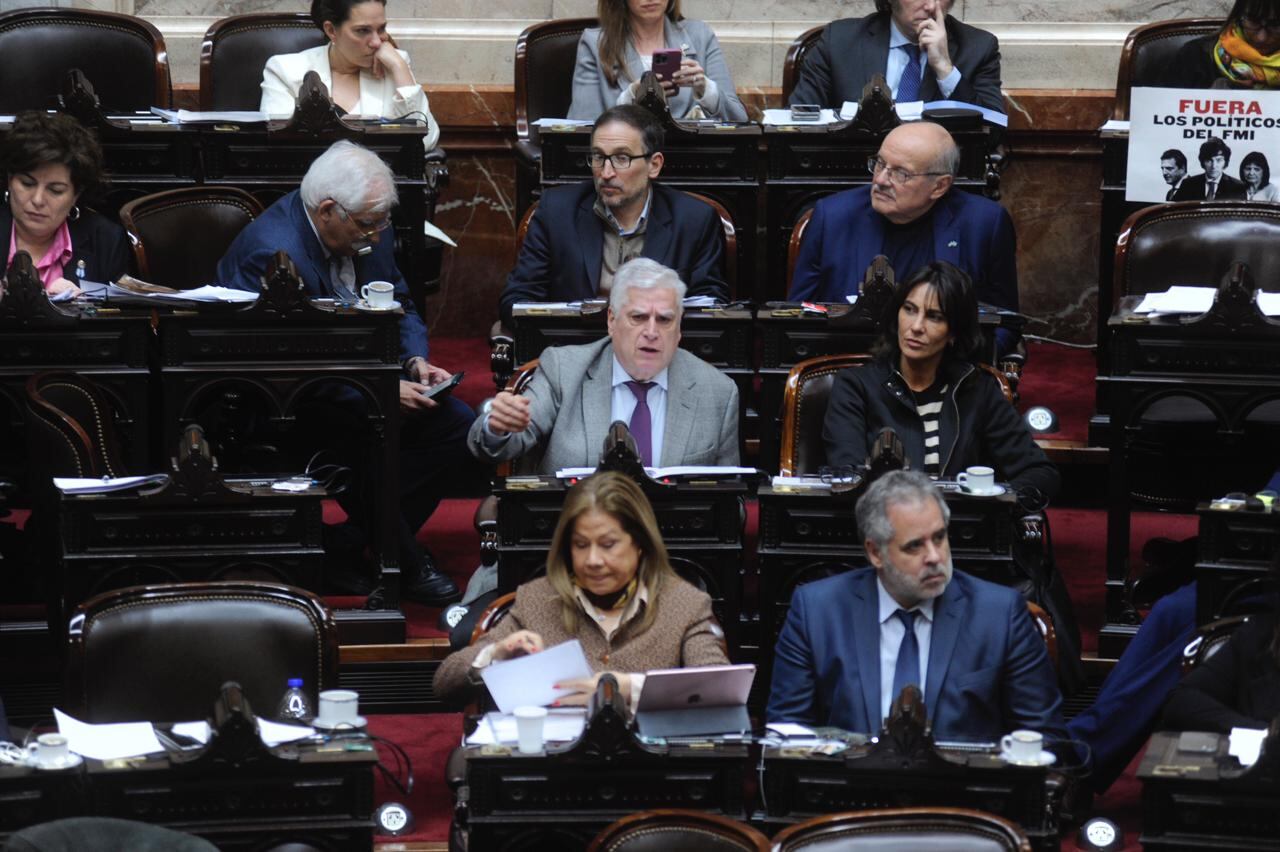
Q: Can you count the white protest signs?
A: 1